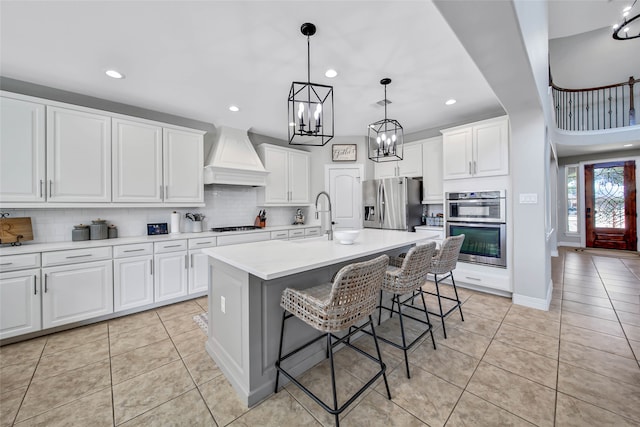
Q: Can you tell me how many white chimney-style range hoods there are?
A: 1